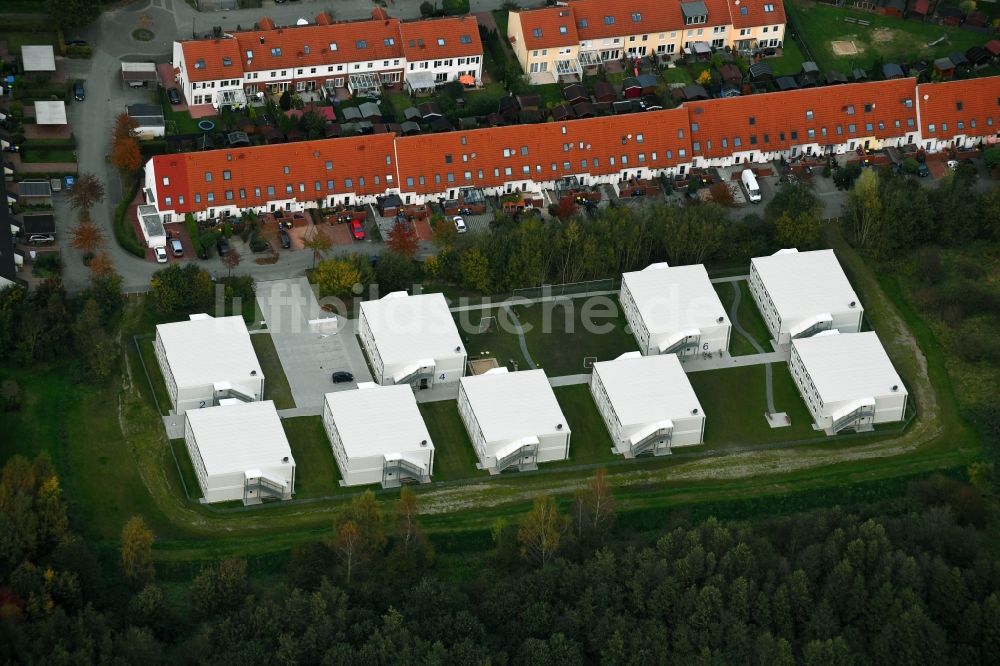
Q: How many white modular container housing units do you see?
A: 9